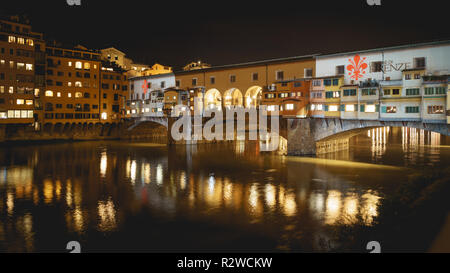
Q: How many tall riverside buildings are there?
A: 3